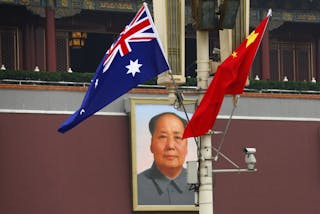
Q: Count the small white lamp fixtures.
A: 6